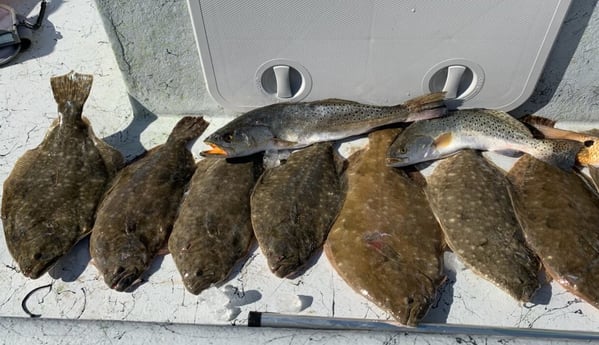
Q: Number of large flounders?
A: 7